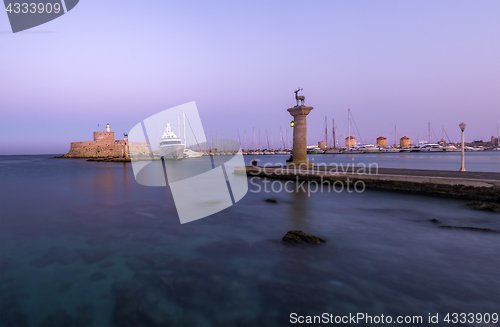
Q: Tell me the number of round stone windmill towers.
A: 3